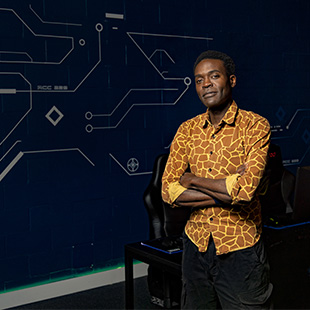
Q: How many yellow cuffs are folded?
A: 2